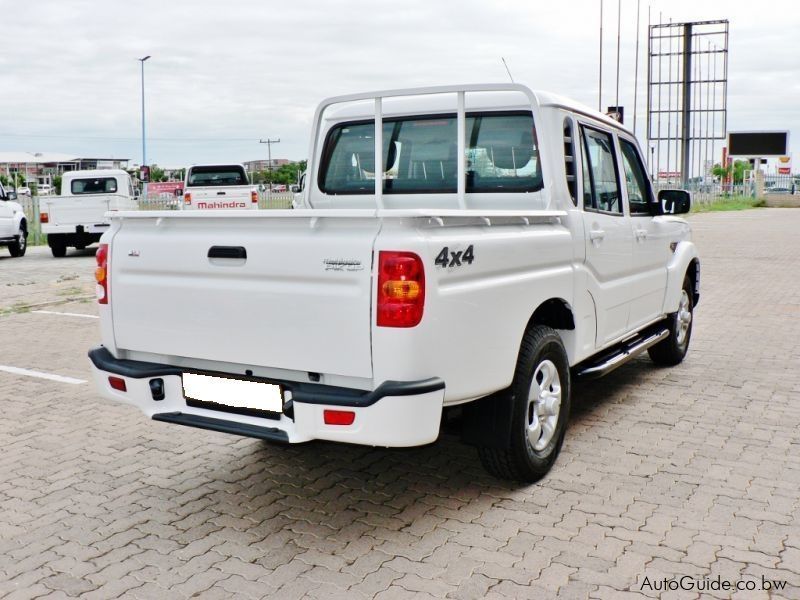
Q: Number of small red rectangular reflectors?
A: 2